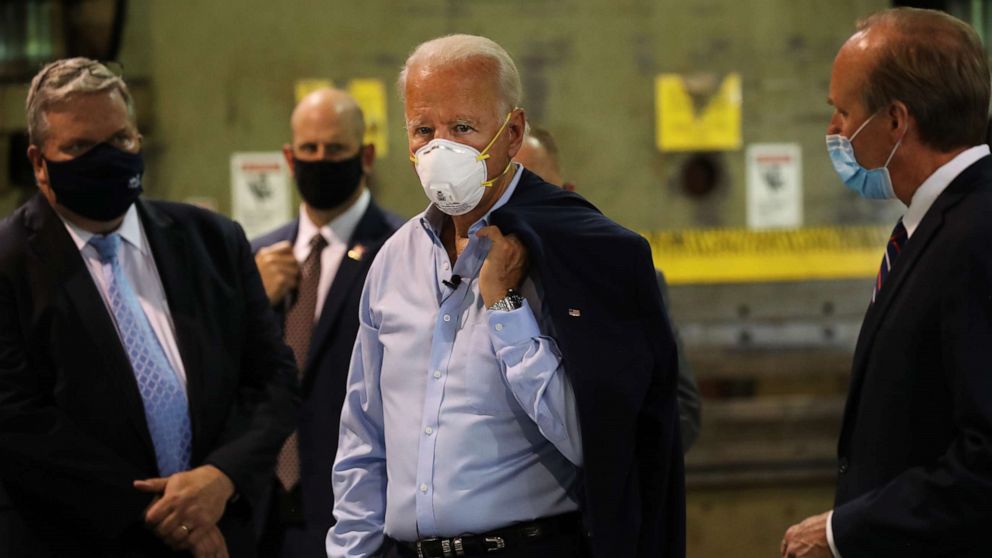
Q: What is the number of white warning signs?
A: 2